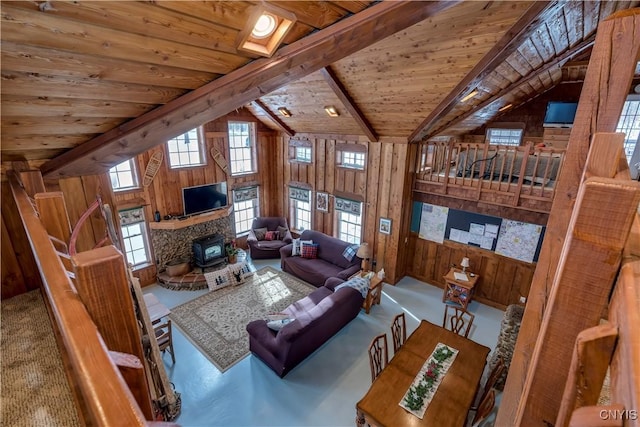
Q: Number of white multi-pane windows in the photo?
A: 11